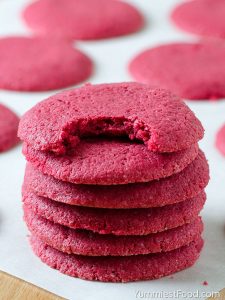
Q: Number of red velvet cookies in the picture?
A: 12